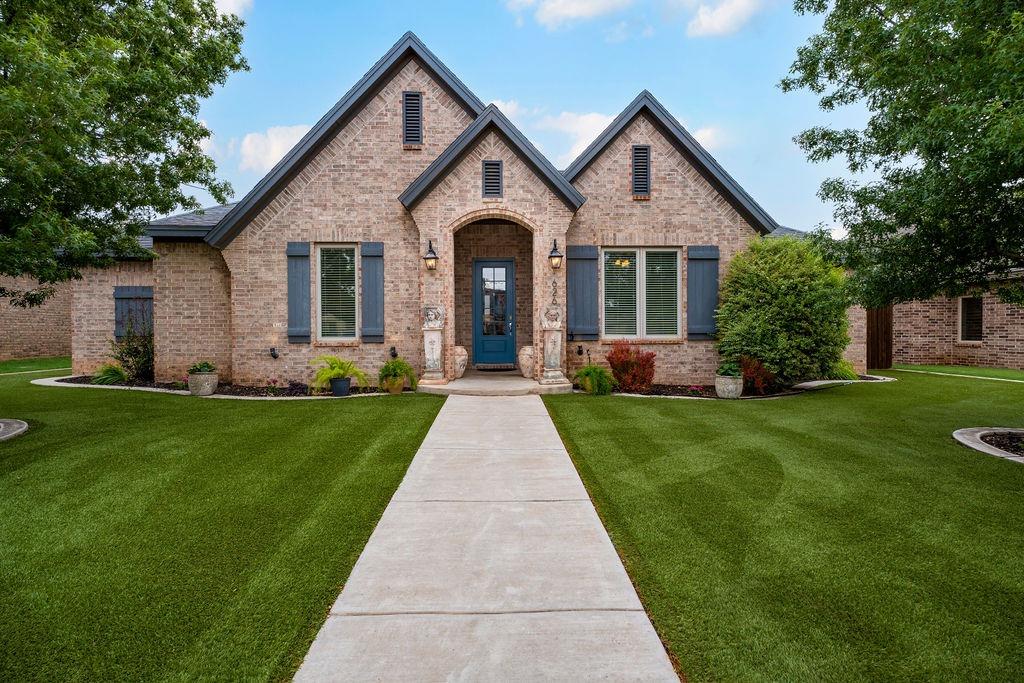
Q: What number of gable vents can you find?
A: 3